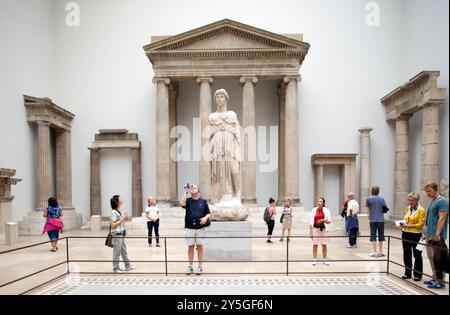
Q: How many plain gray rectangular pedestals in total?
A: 1